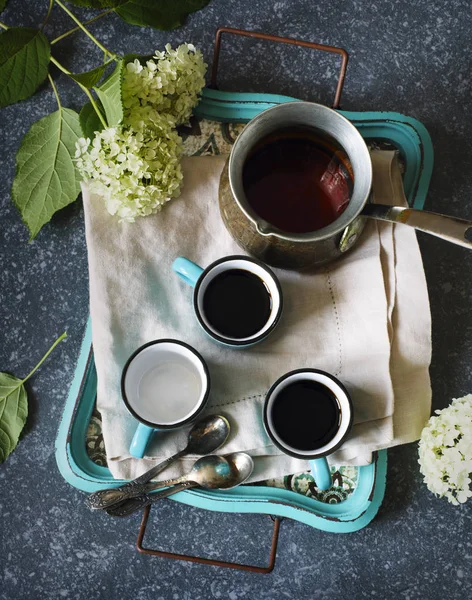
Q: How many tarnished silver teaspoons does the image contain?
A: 3